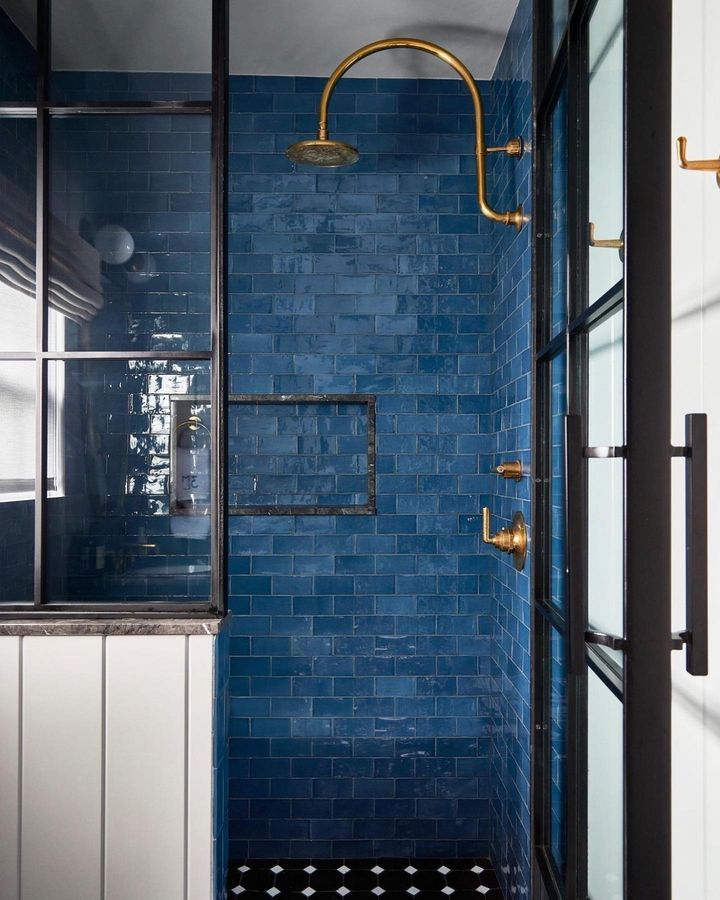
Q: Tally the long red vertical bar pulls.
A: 0